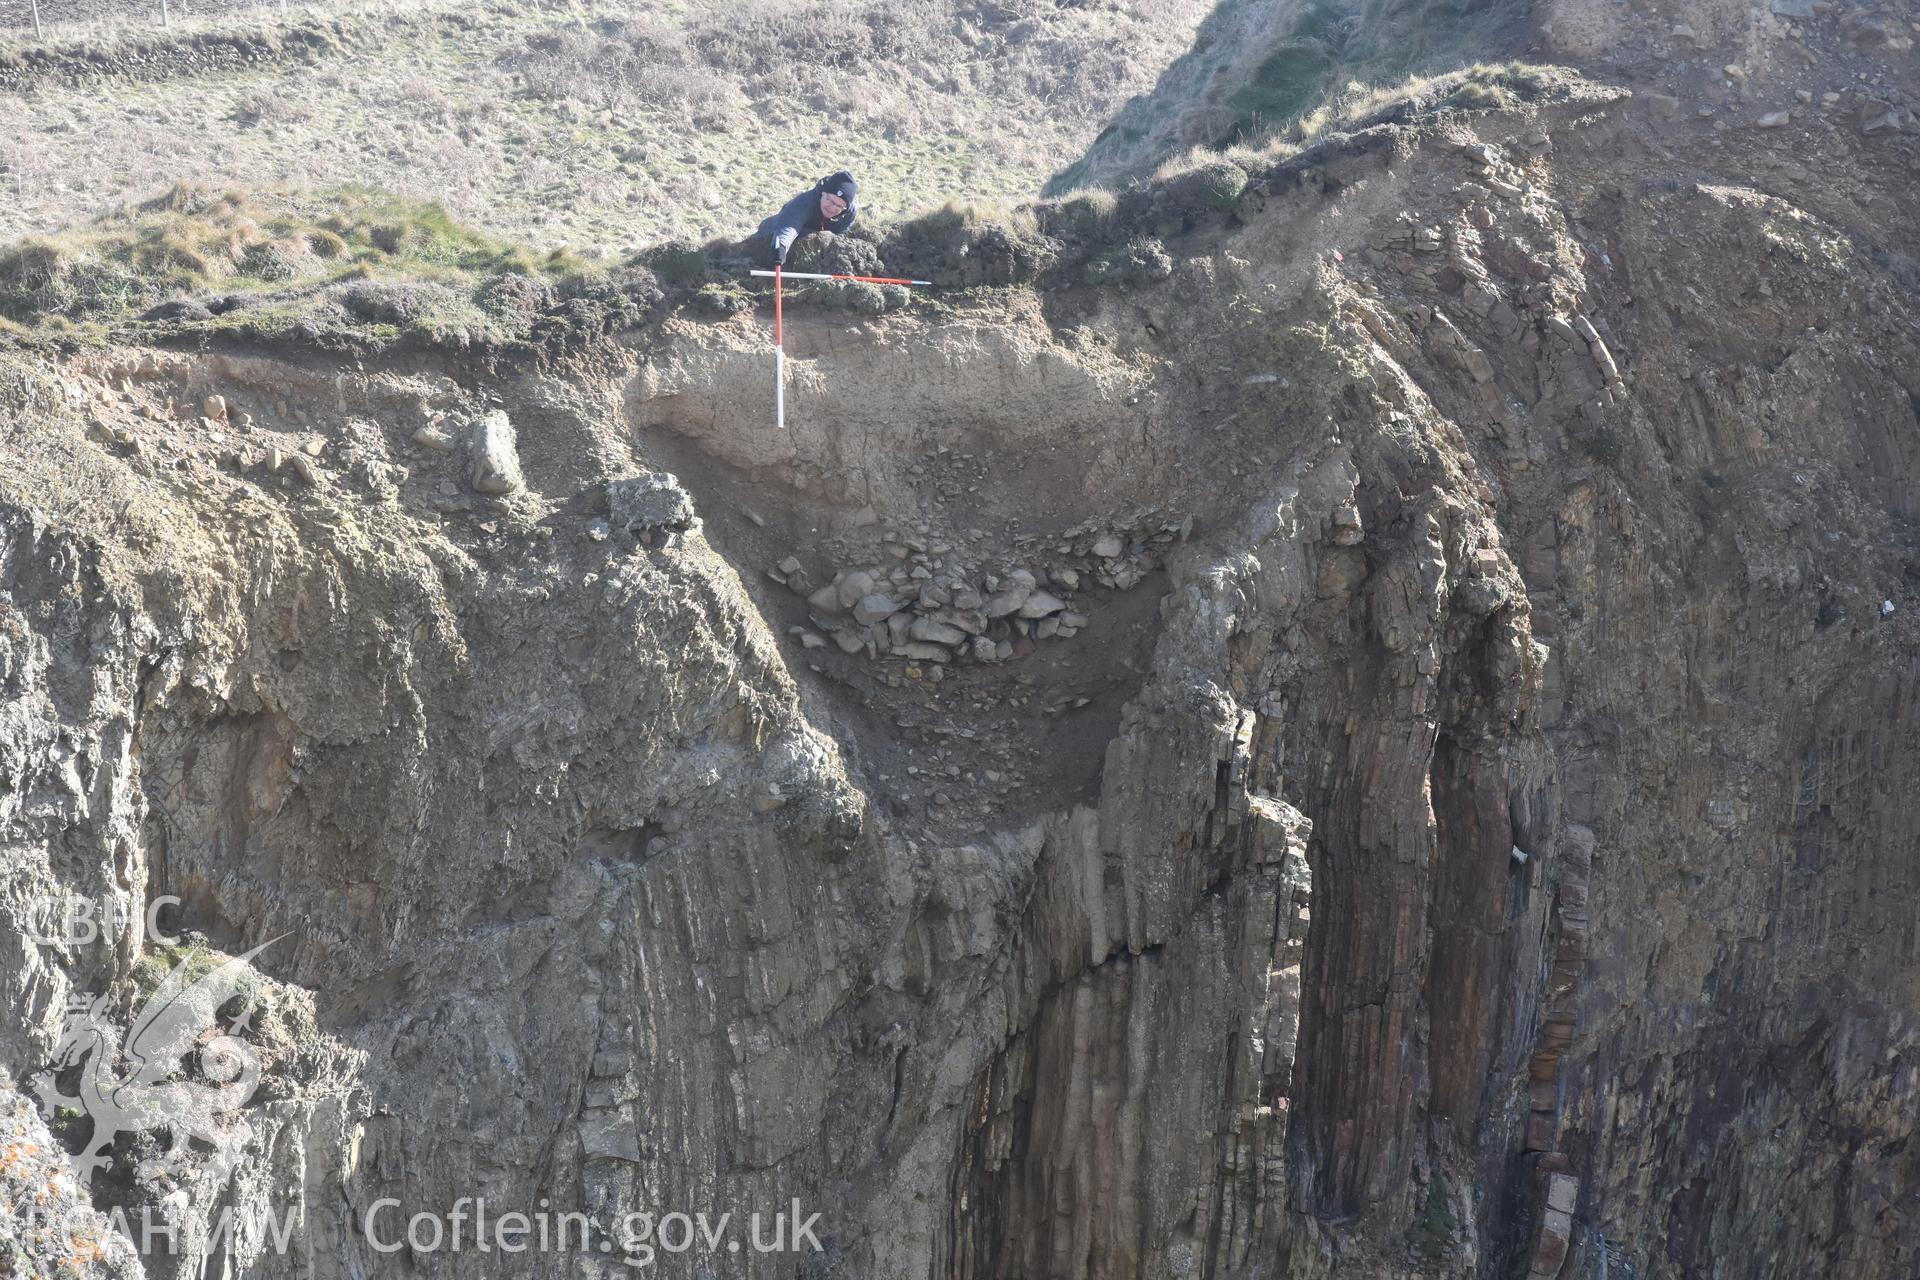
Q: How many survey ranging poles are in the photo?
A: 2